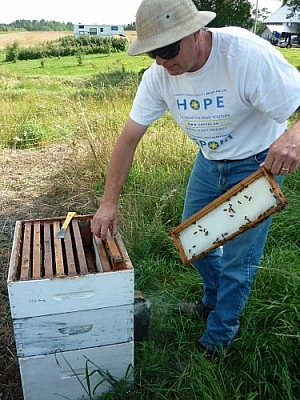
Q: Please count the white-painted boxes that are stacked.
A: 3